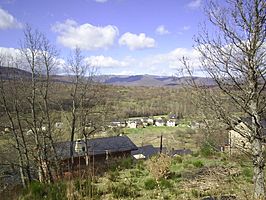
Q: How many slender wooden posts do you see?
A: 1